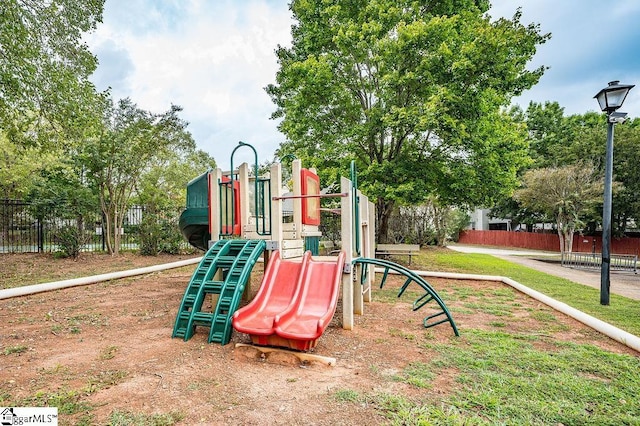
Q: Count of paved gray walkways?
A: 1